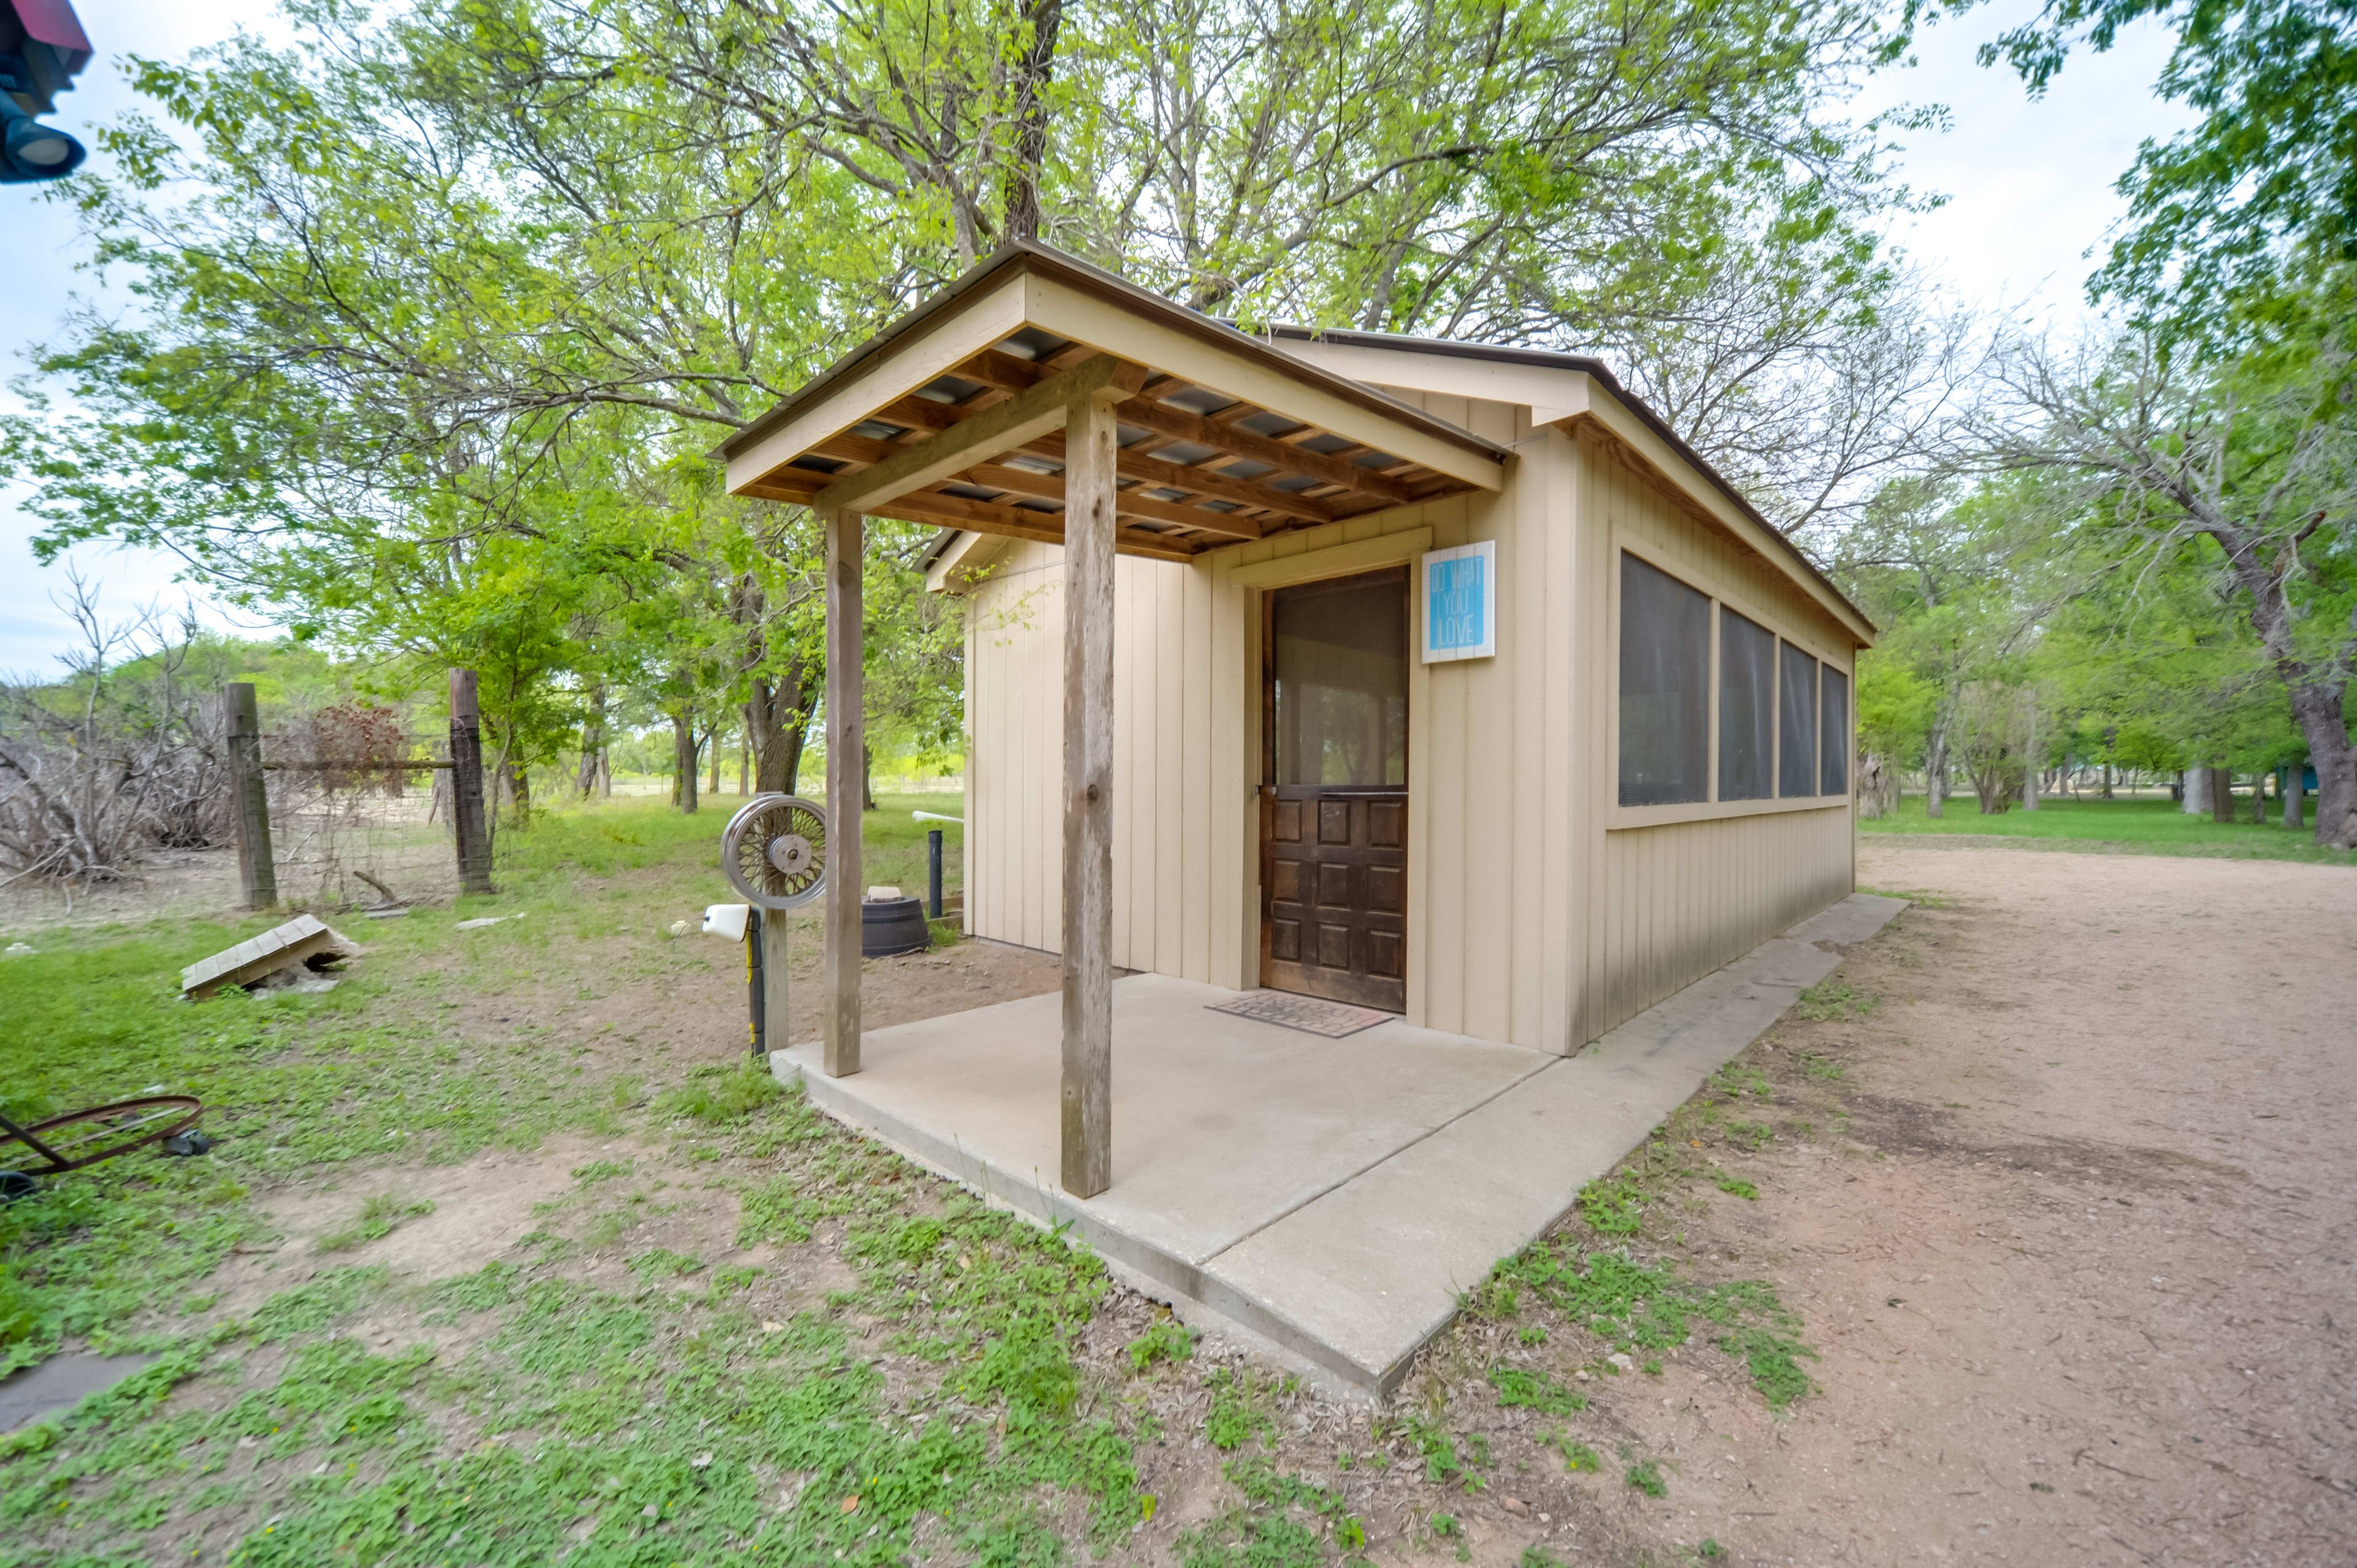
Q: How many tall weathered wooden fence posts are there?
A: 2